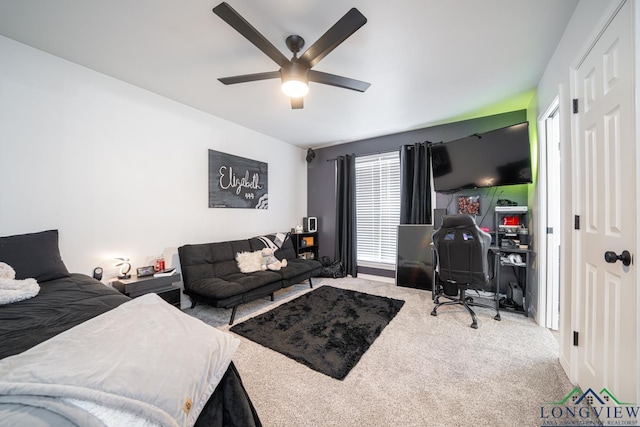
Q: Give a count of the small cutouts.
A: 2